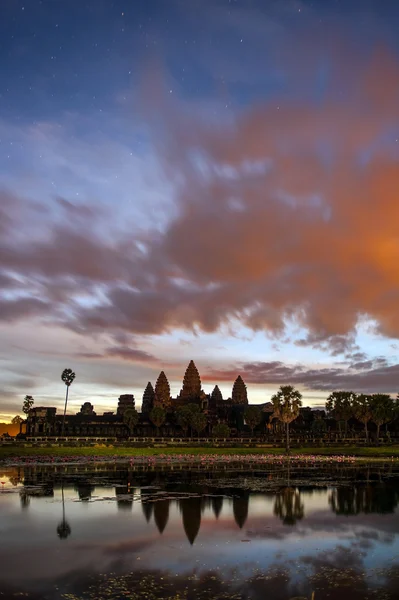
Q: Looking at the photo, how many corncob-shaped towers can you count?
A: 5